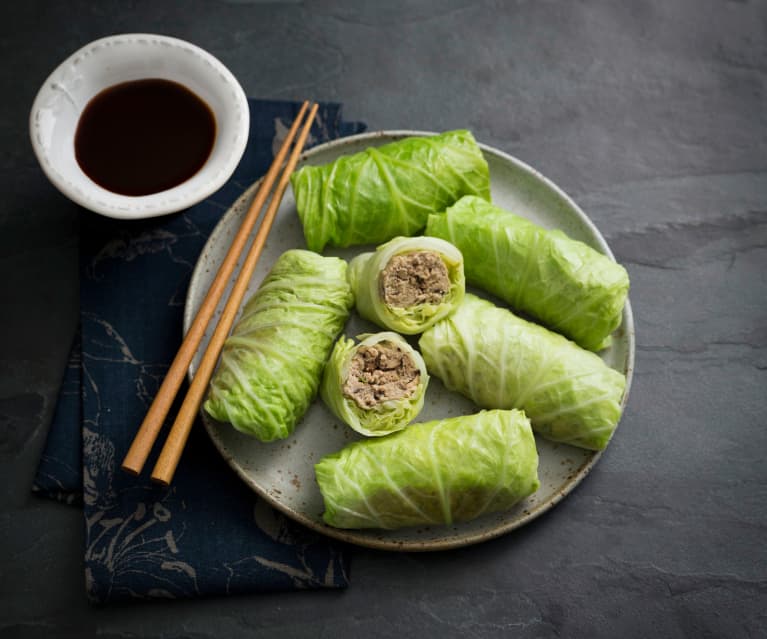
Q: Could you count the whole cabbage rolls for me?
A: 5